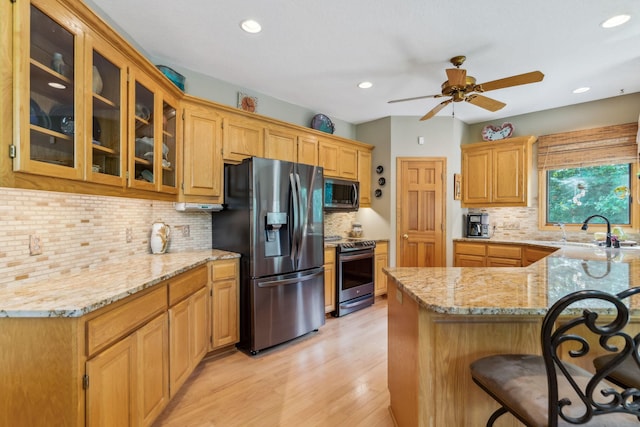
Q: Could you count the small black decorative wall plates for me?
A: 3